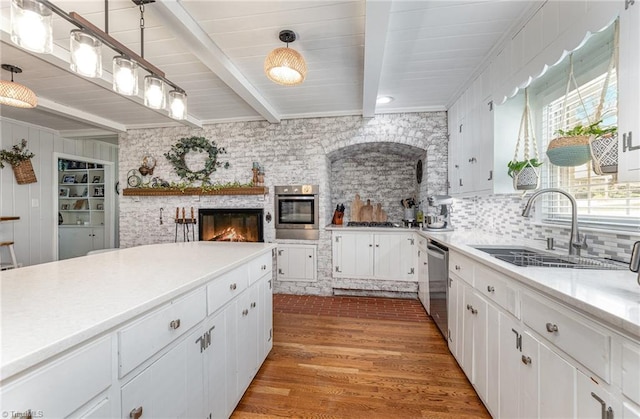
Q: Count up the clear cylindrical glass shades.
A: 5